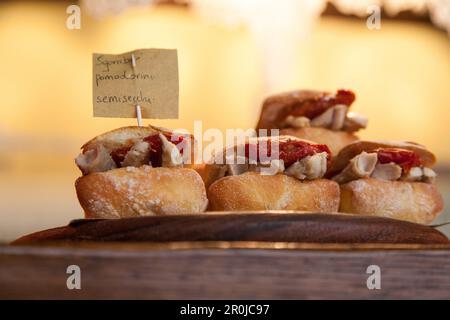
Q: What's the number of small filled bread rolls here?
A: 4